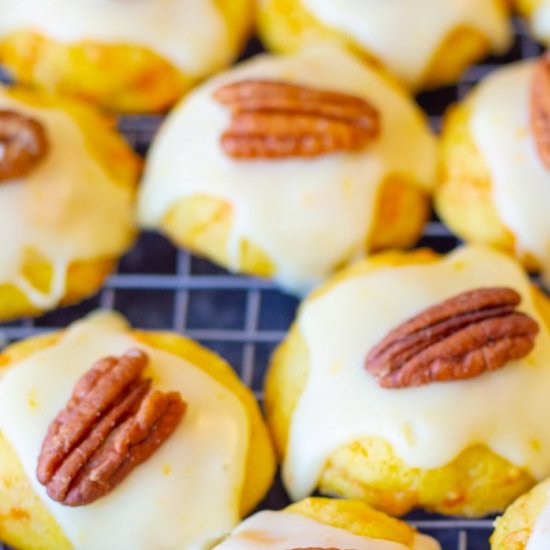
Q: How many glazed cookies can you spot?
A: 10